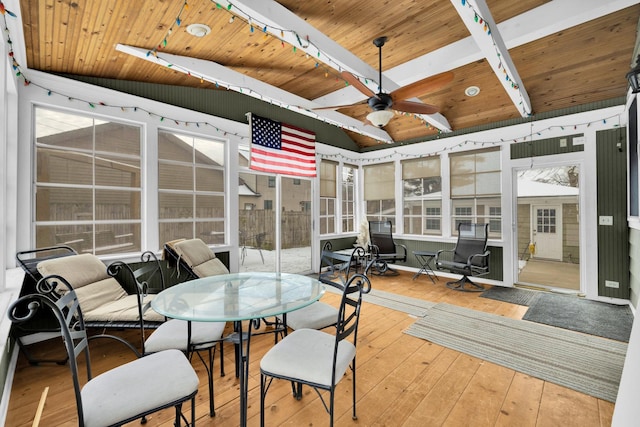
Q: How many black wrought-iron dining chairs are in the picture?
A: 4